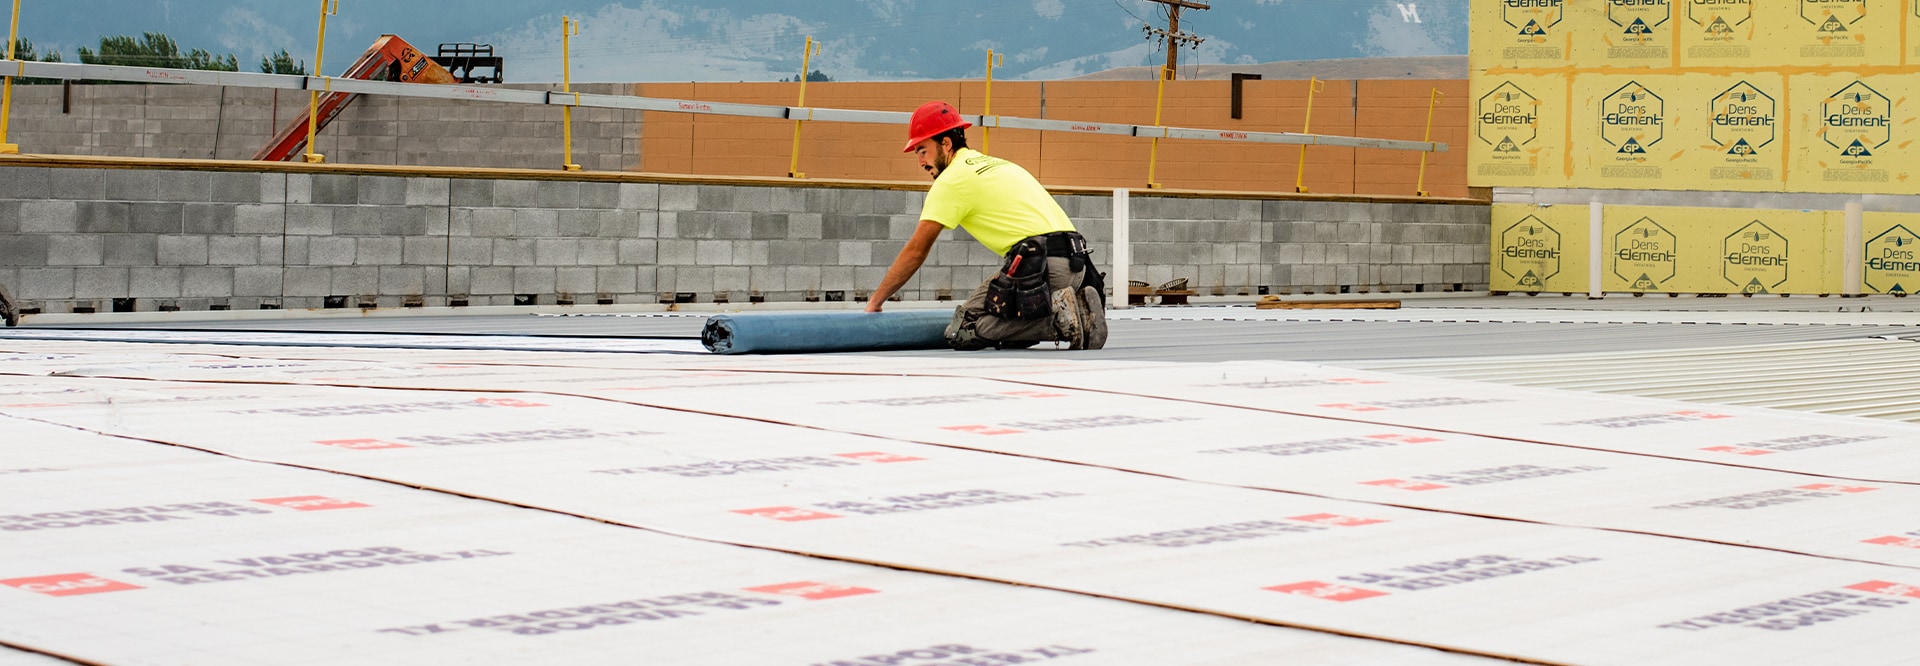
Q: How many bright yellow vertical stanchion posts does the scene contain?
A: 8